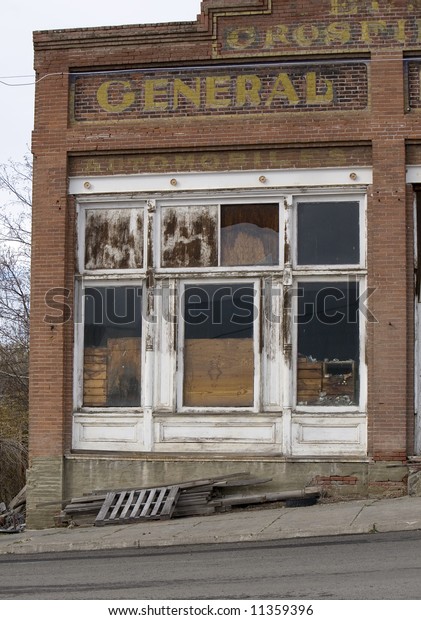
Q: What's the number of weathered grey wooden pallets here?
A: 1